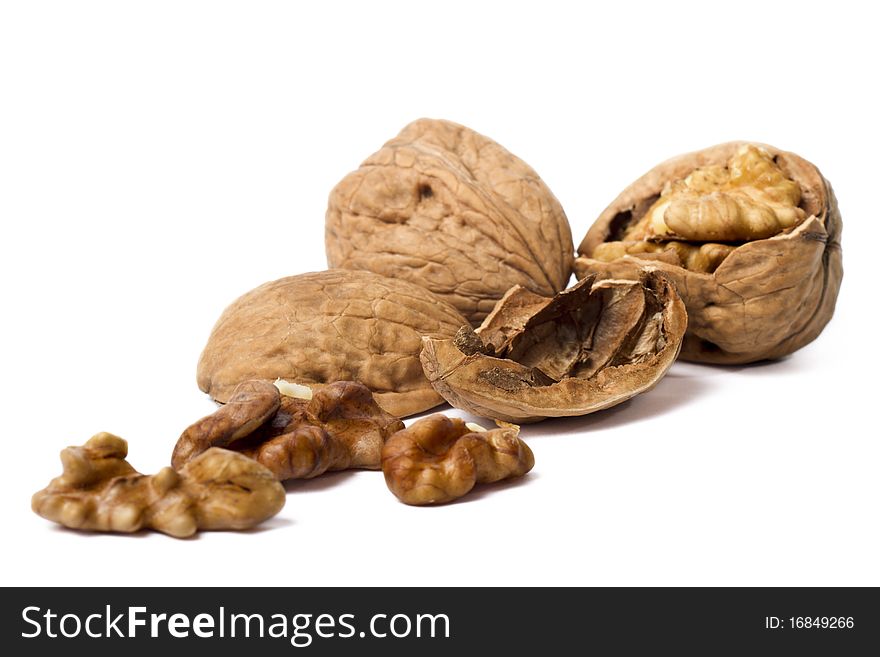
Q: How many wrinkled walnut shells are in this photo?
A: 4